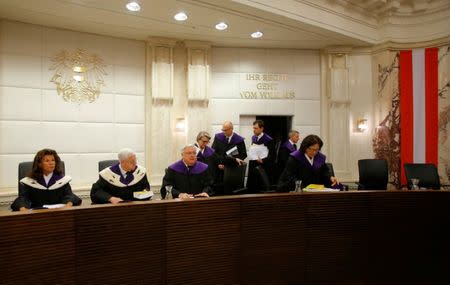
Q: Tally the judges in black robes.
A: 8